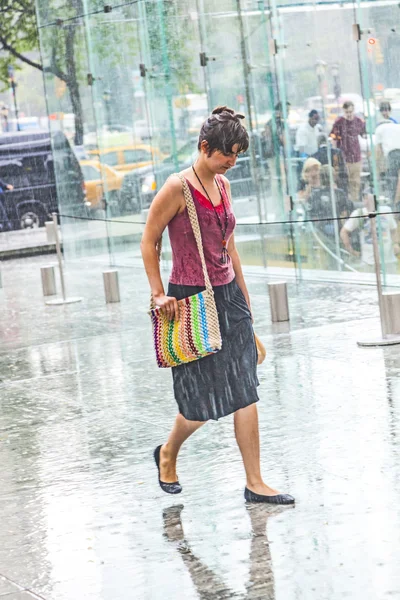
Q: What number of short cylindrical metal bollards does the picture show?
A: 5